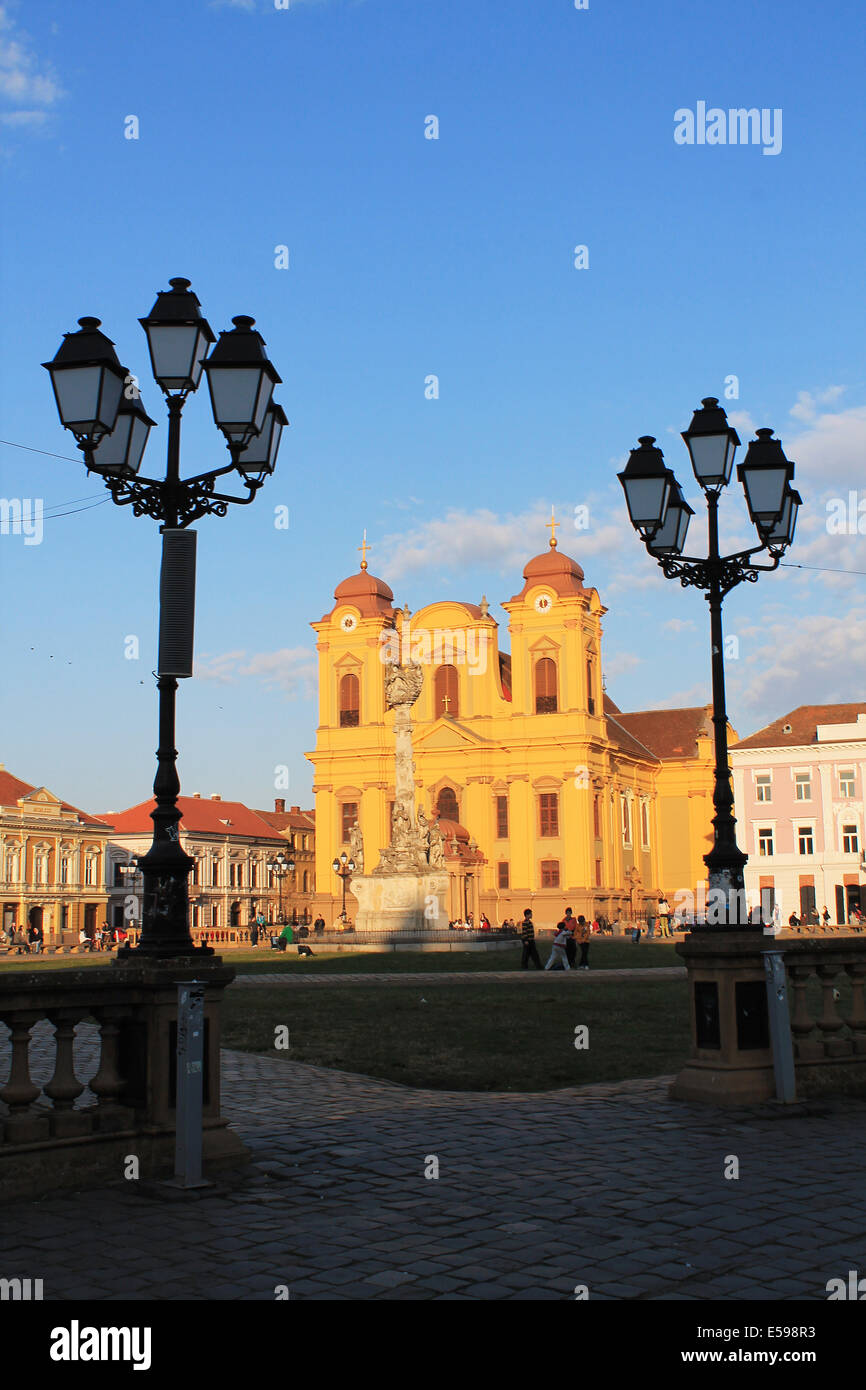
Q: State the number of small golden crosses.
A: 3